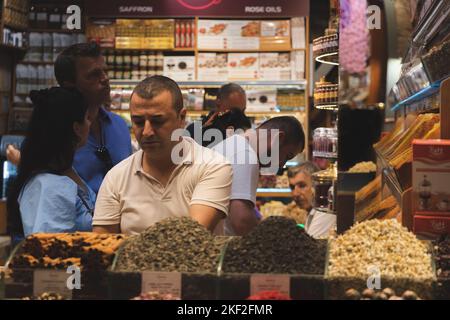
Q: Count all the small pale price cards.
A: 3